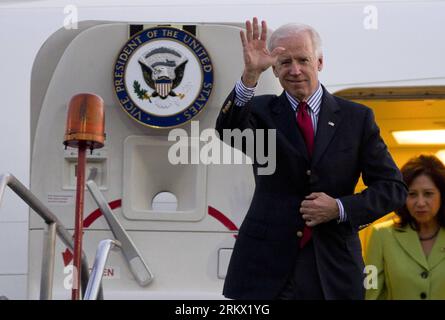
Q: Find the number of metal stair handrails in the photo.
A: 2